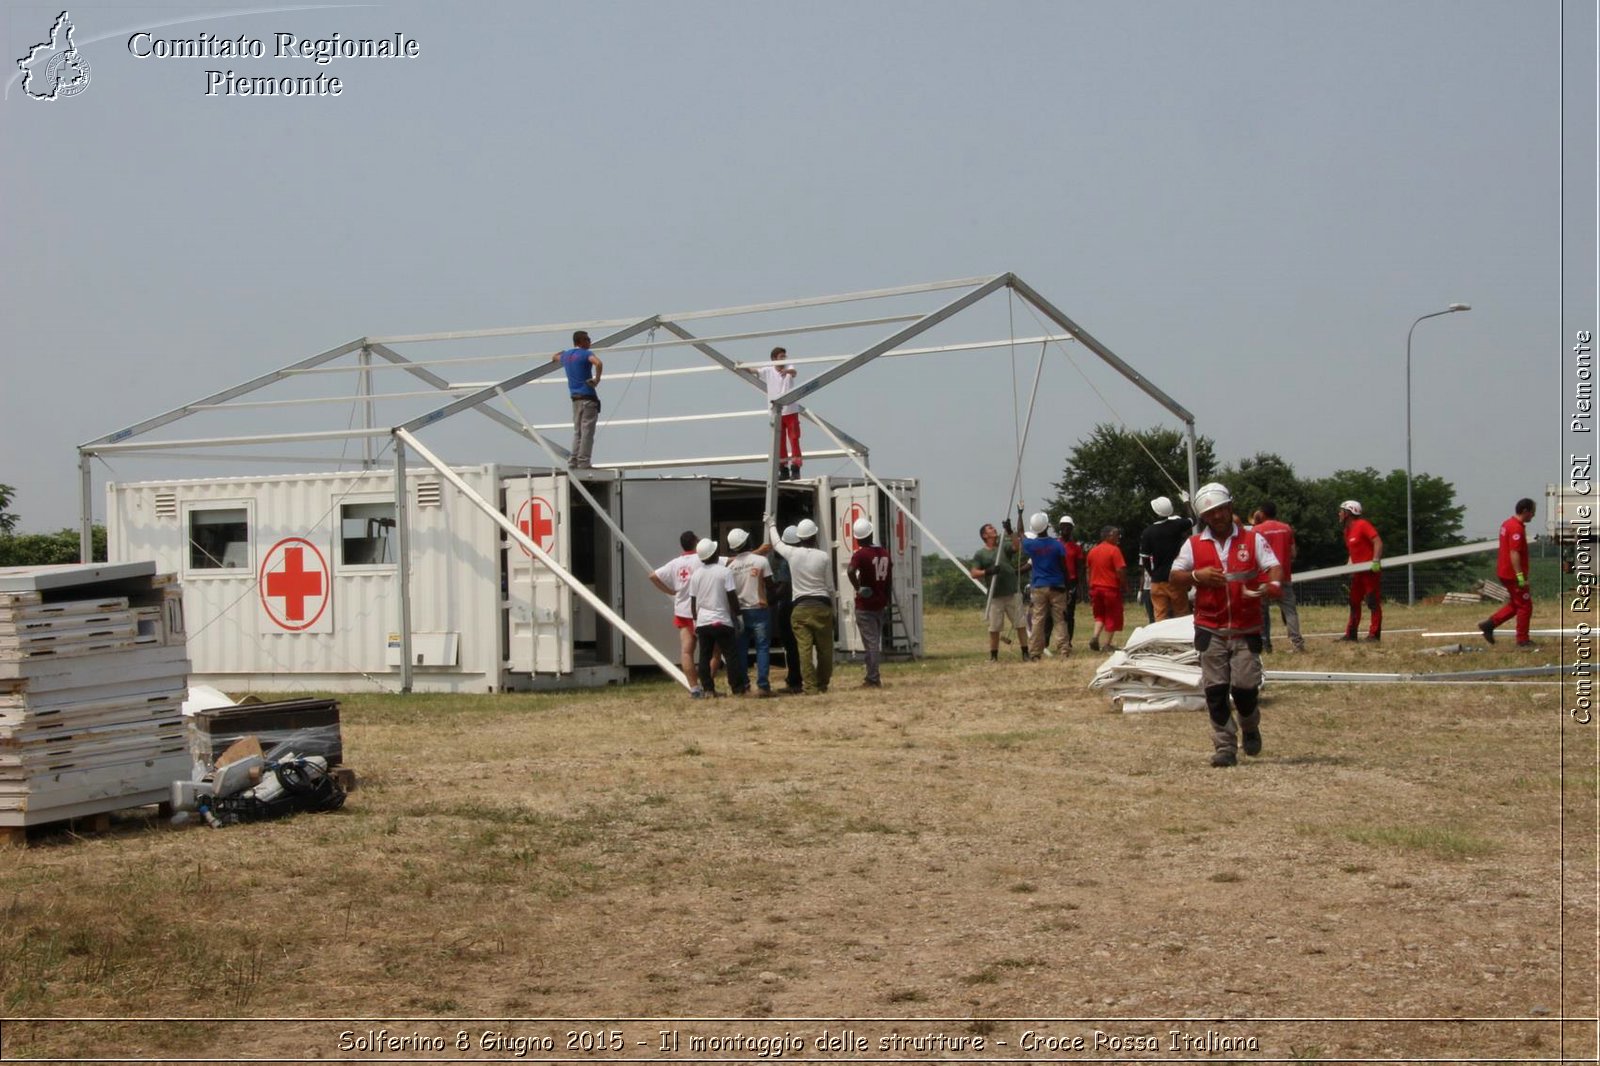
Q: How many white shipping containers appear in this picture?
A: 2